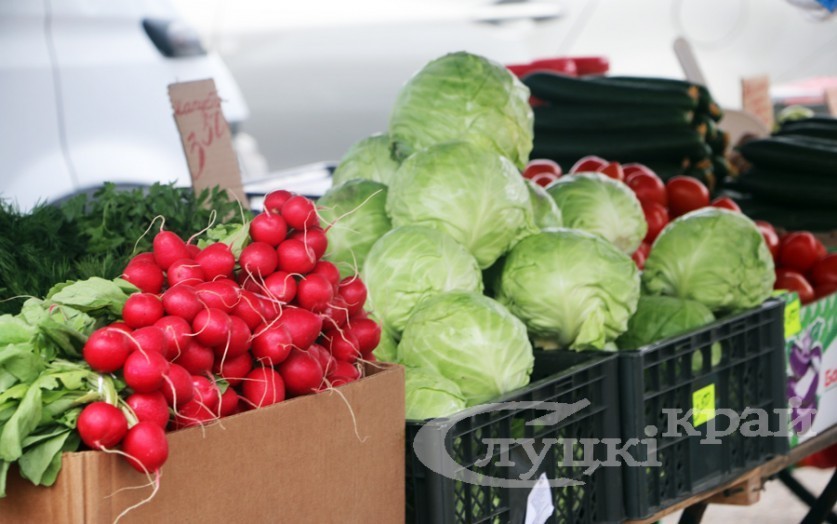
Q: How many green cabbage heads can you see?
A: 12